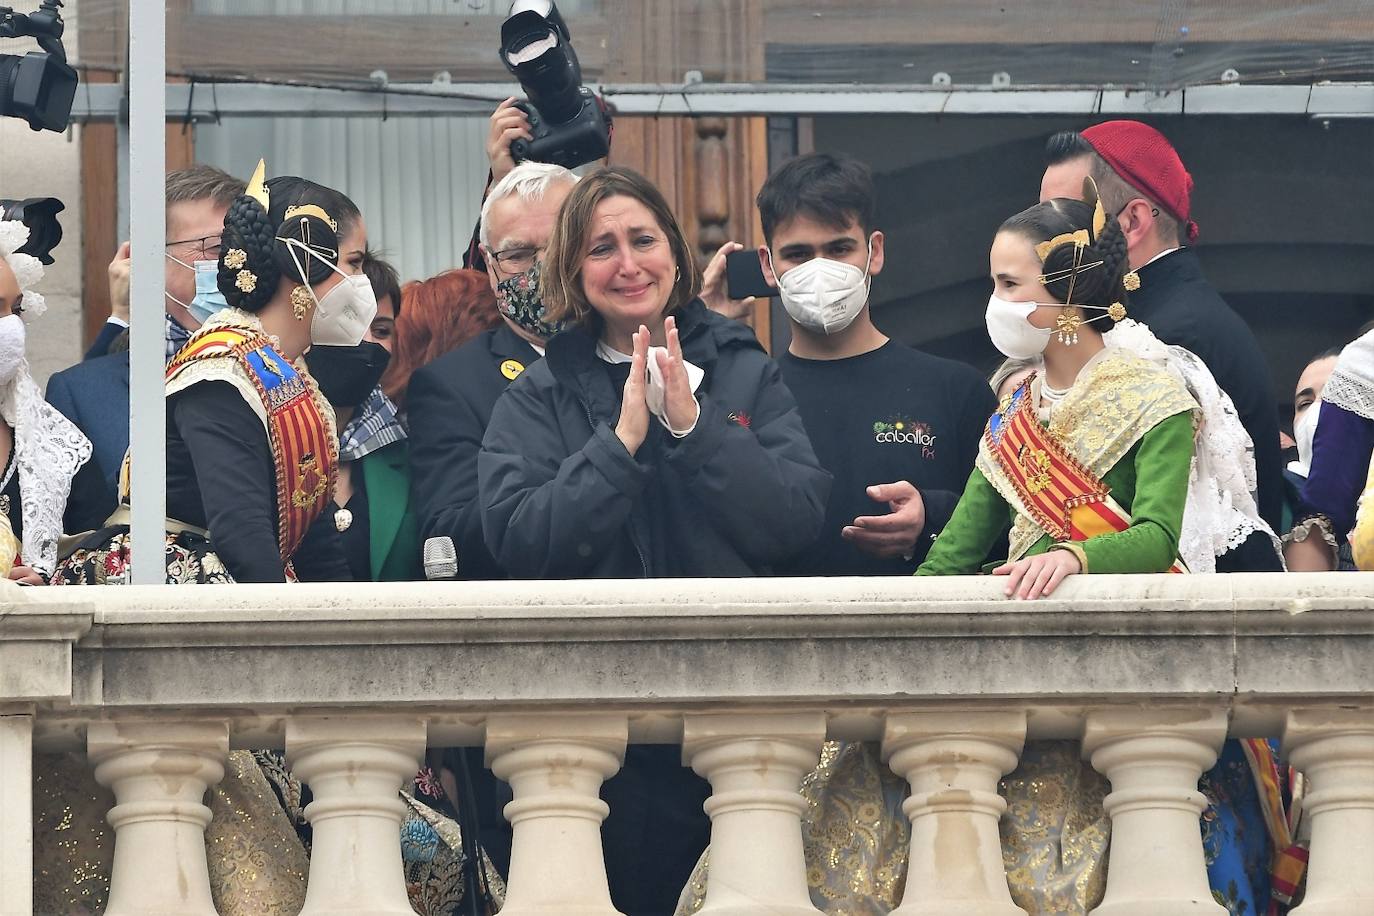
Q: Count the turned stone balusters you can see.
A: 7